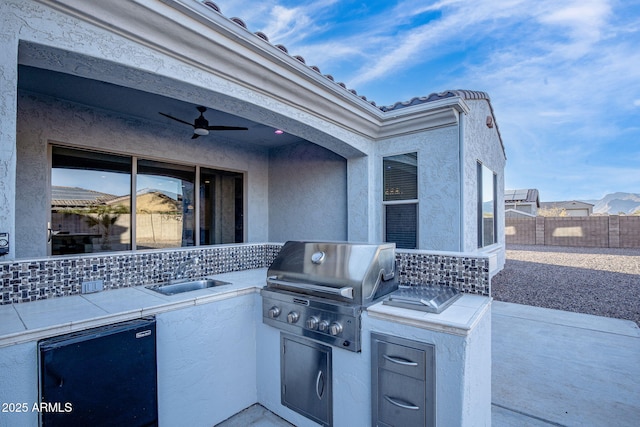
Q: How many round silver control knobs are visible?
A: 5